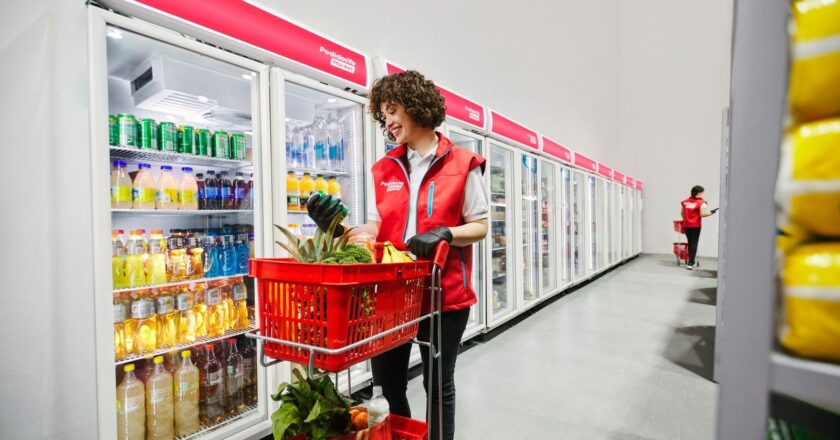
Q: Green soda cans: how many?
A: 9